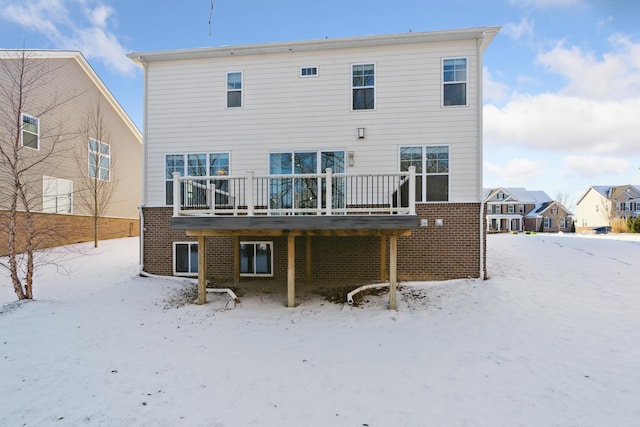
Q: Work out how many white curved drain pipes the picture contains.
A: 2